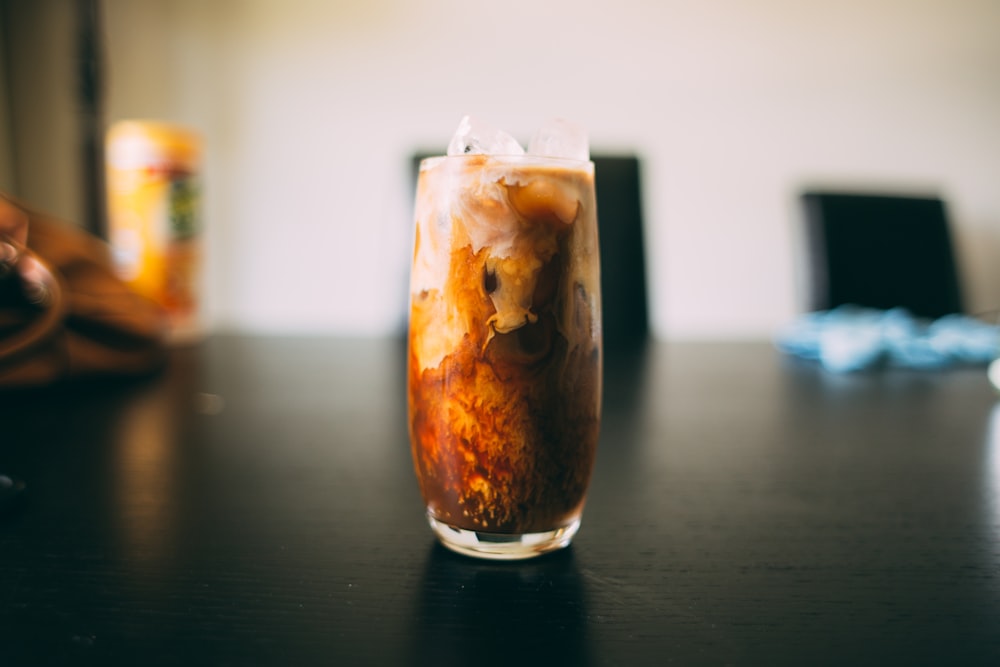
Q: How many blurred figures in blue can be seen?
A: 1